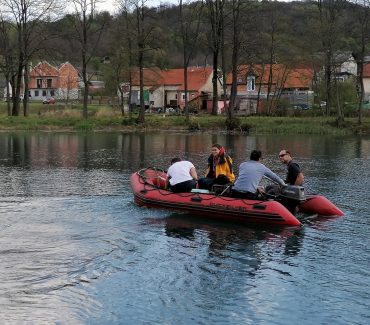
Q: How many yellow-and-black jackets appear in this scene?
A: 1